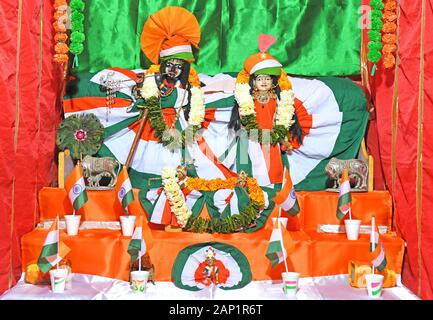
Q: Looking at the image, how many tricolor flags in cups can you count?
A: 8